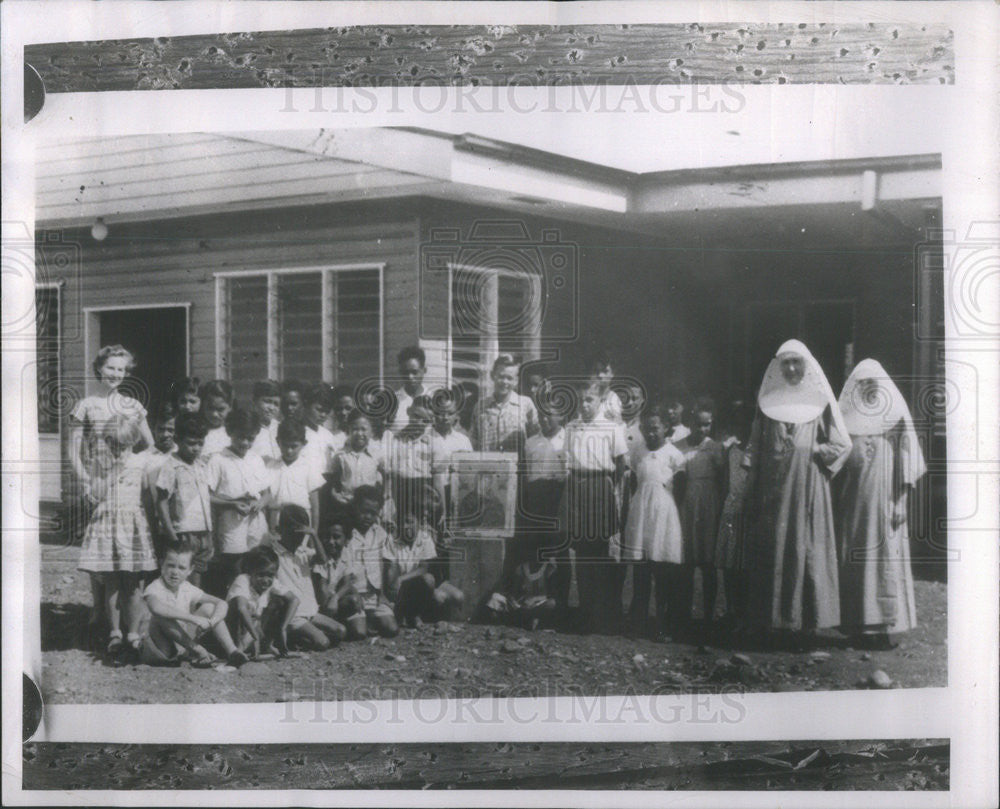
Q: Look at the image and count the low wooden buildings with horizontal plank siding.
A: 1